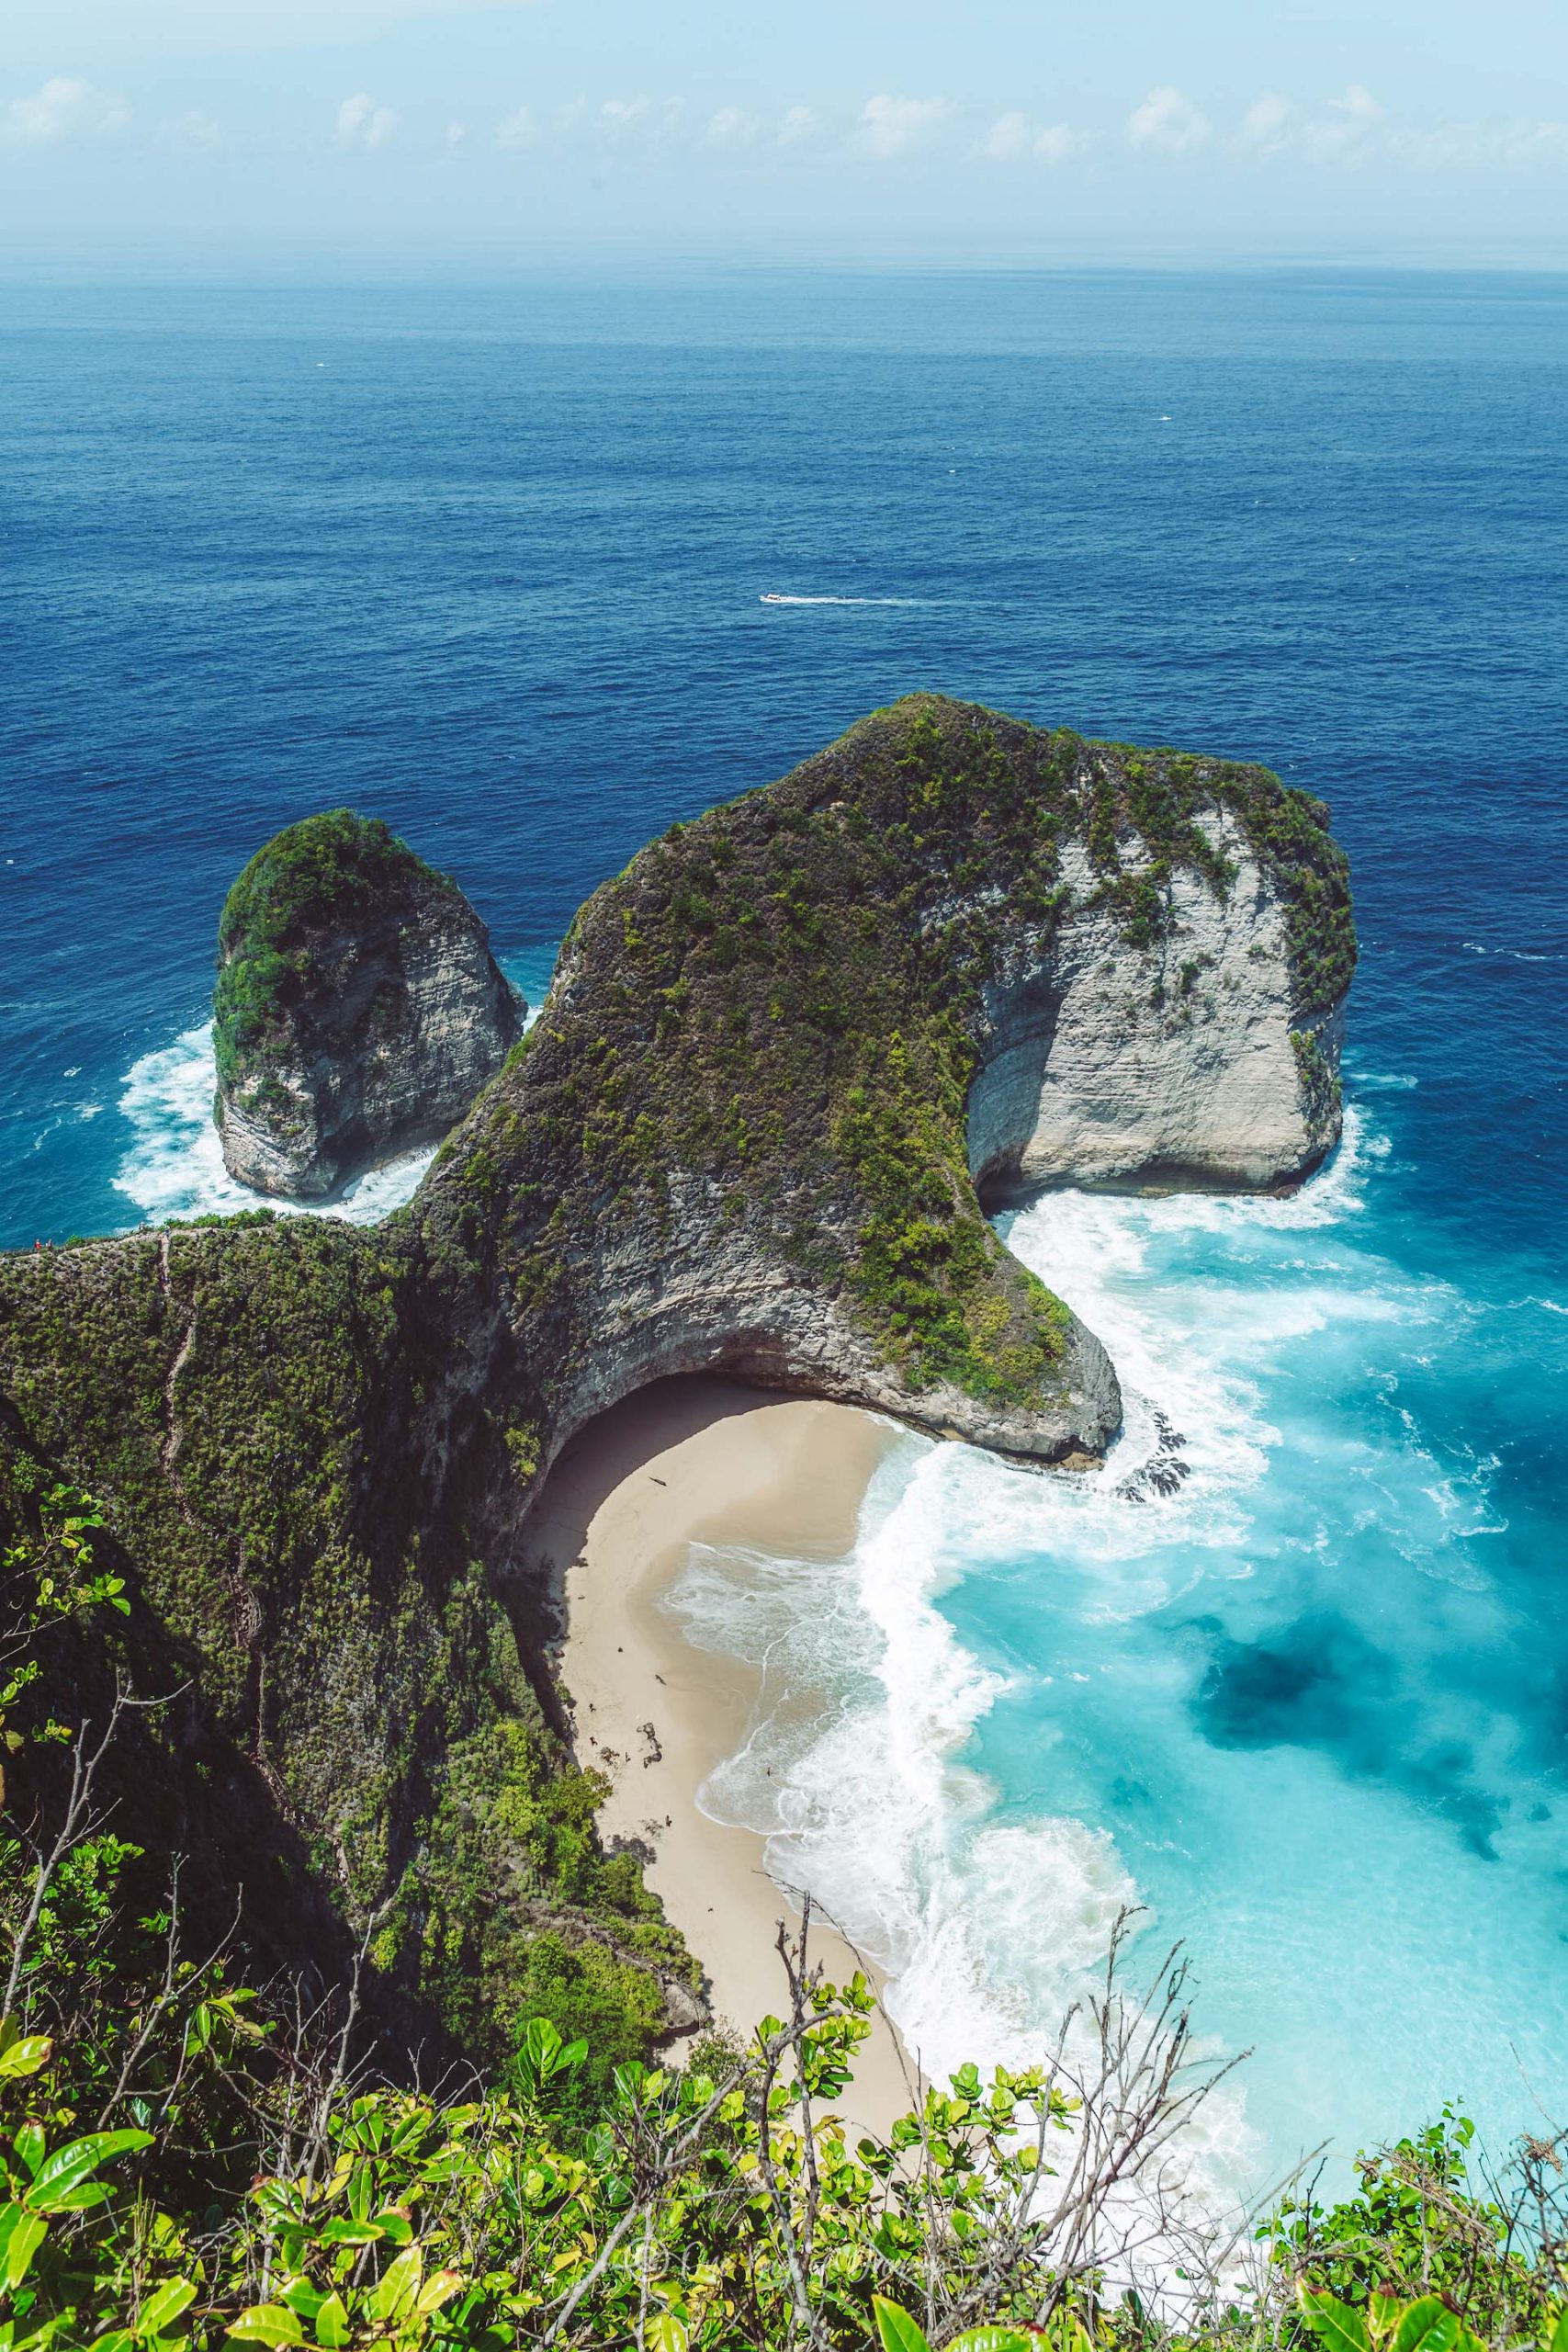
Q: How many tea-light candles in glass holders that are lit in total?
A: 0